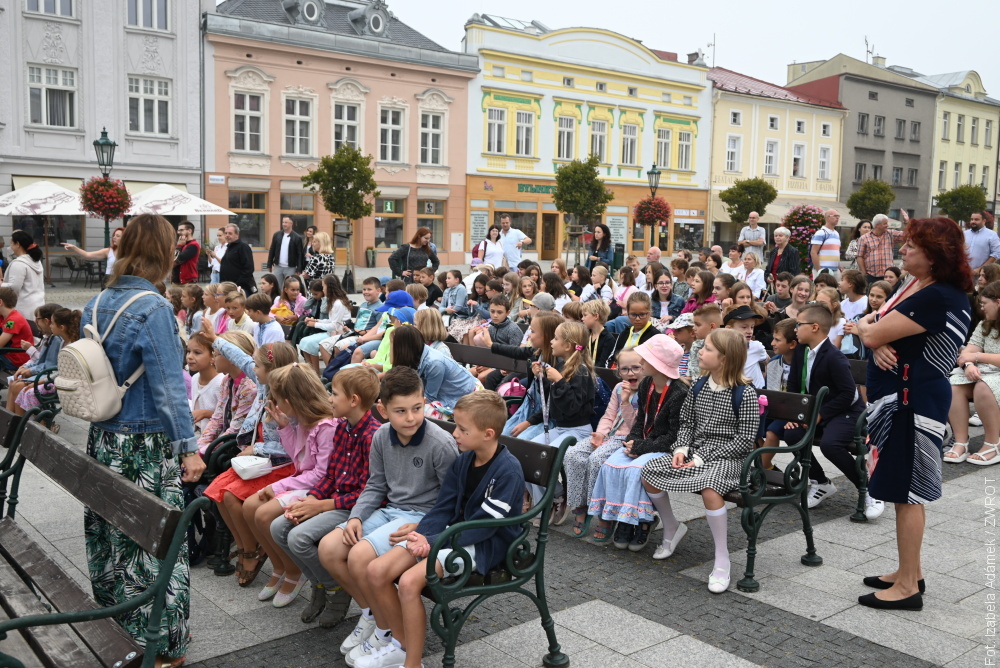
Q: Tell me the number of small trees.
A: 5